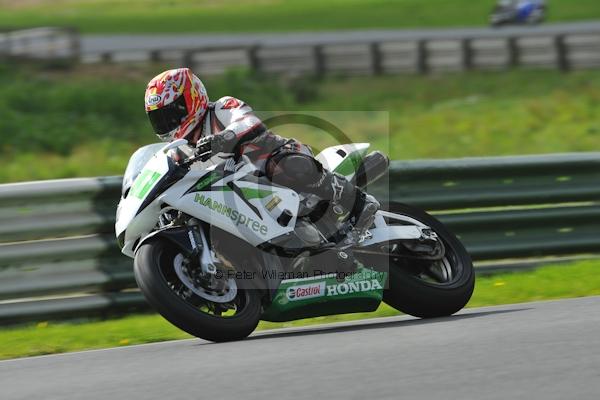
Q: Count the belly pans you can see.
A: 1